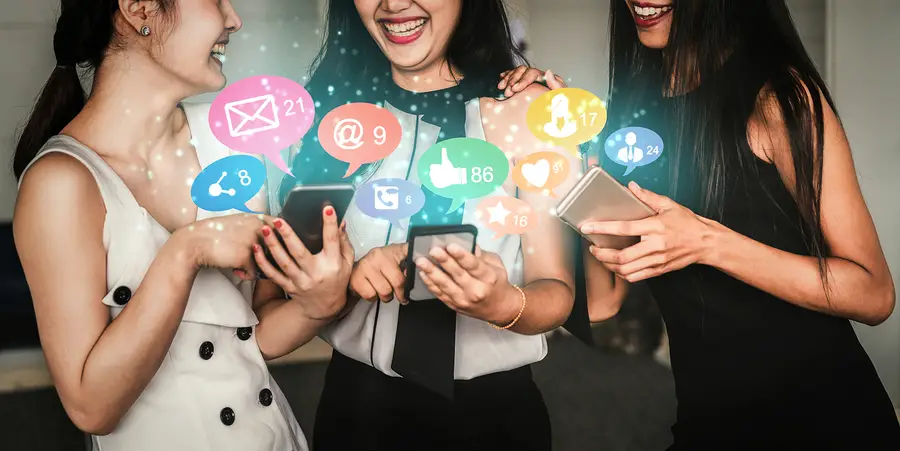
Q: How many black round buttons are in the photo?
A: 5